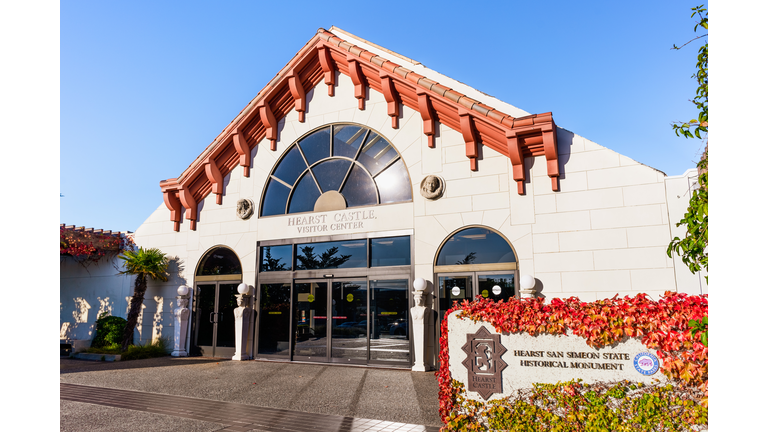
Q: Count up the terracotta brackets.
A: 13